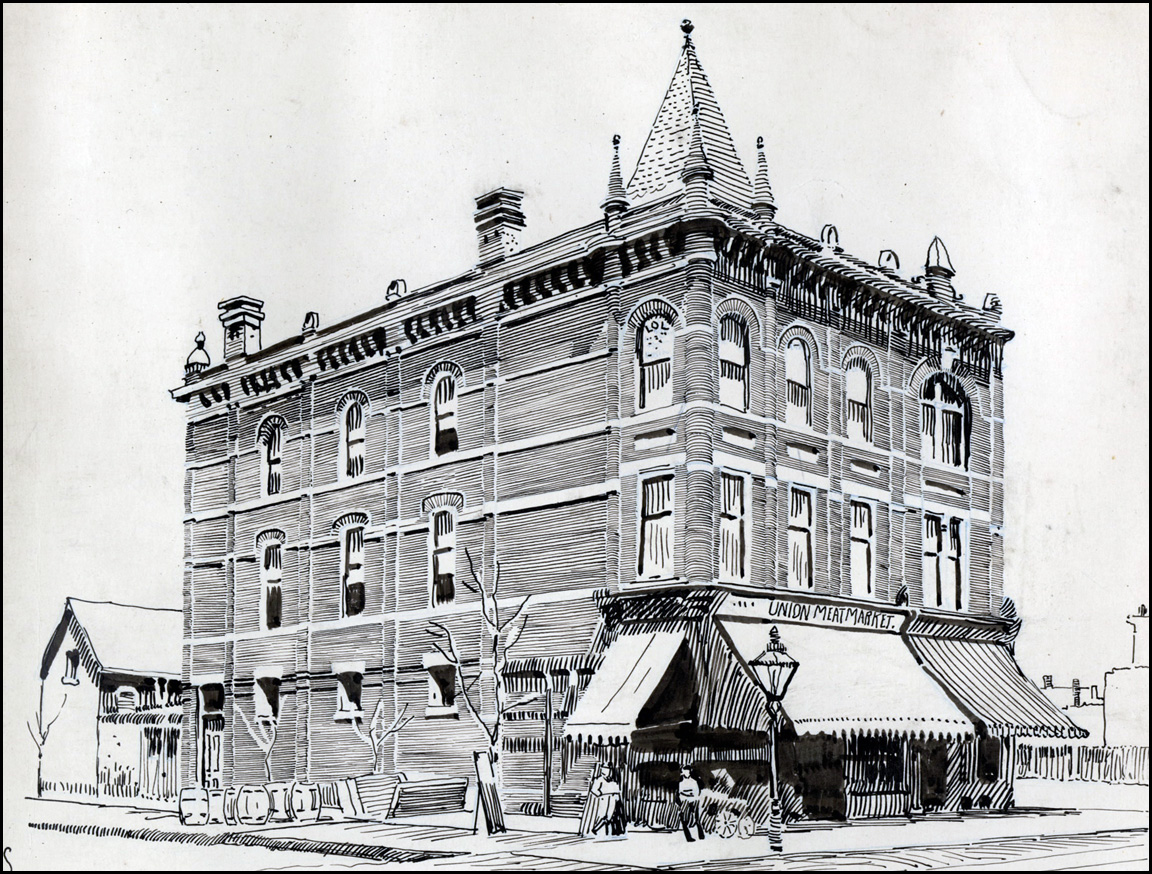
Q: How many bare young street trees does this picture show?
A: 4